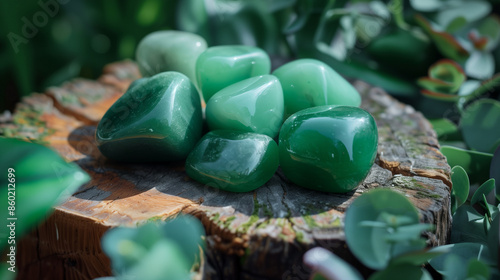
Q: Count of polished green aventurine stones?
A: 7